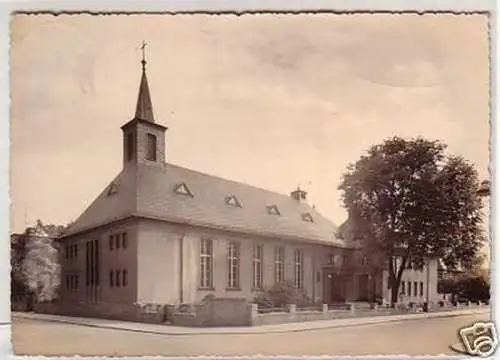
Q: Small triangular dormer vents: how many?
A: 5